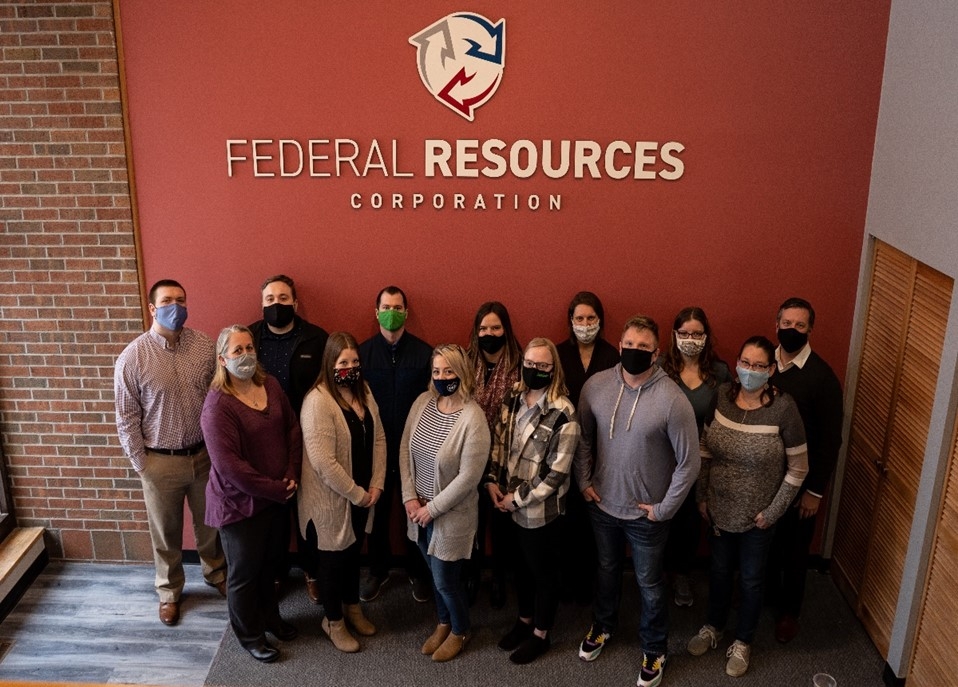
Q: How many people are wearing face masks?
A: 13